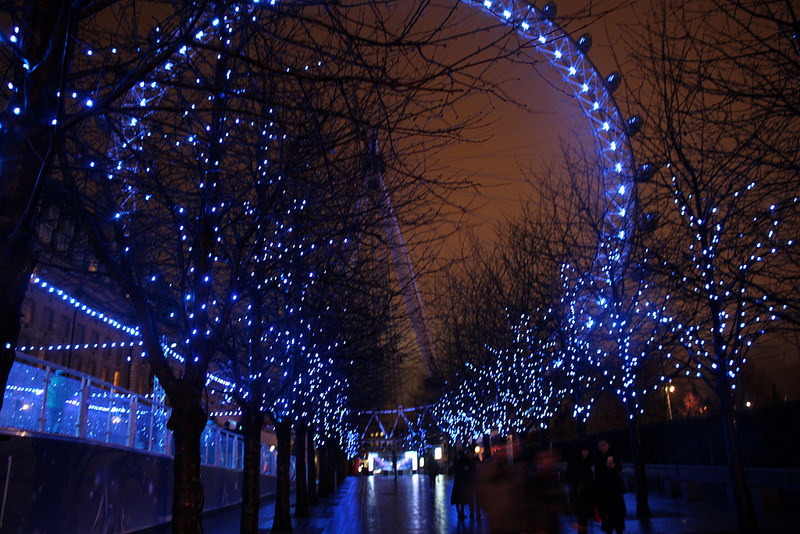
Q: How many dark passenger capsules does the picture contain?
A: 6